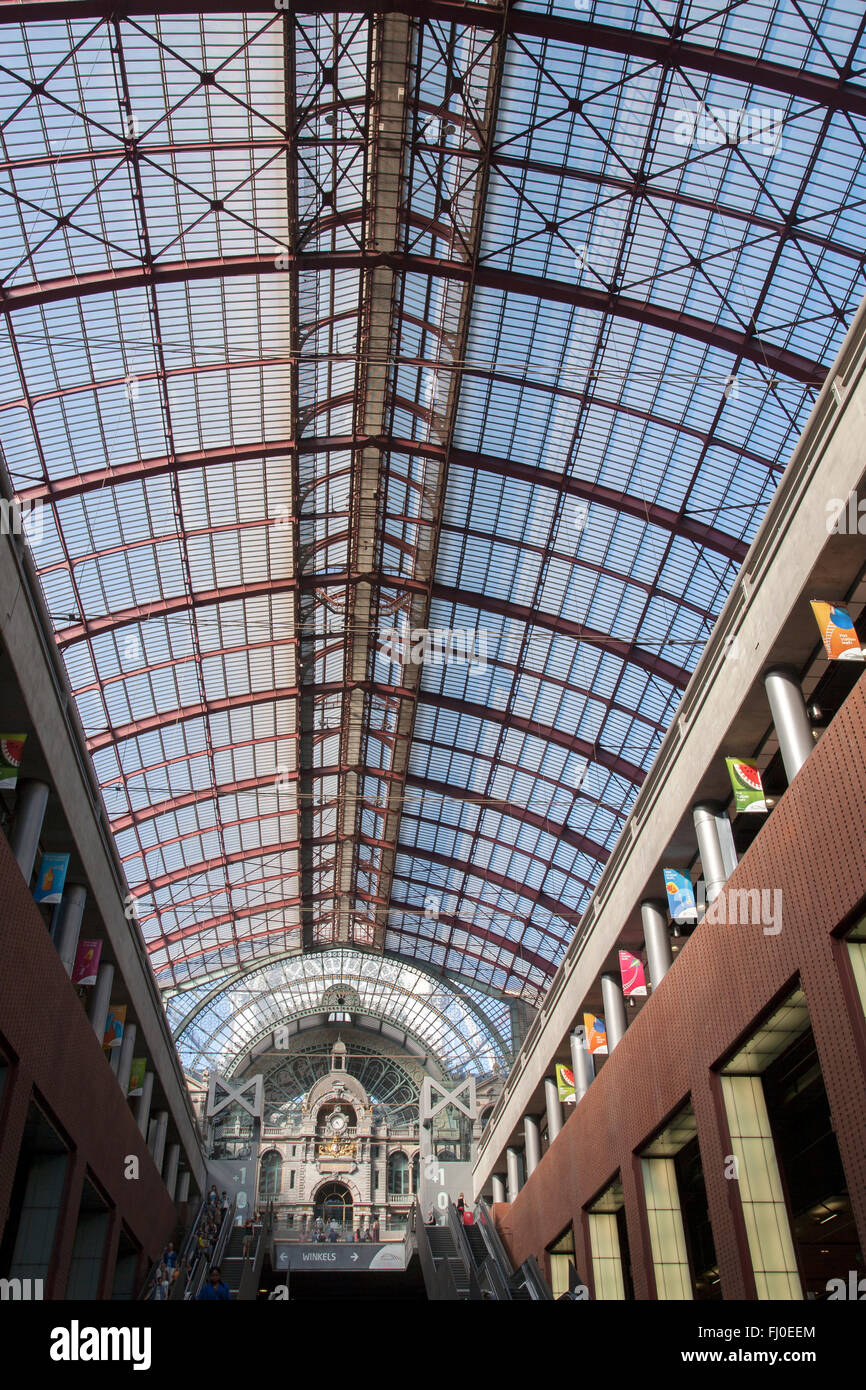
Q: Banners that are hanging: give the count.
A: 11